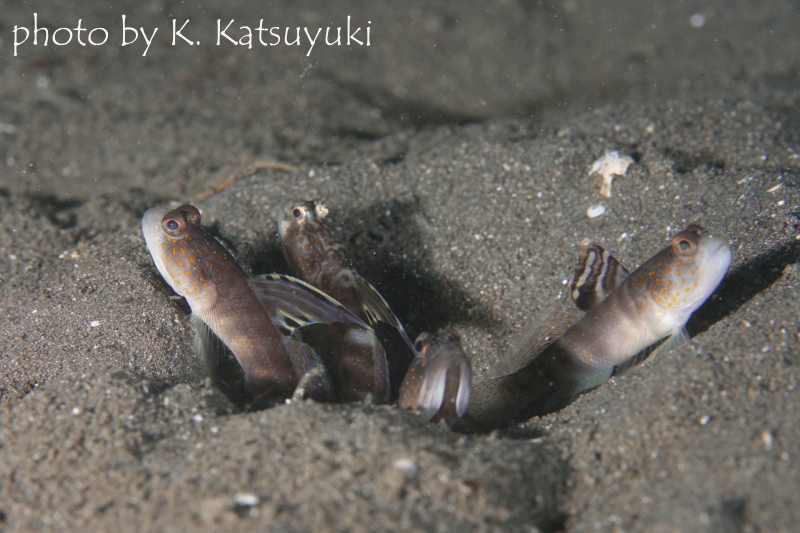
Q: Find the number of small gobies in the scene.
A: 4